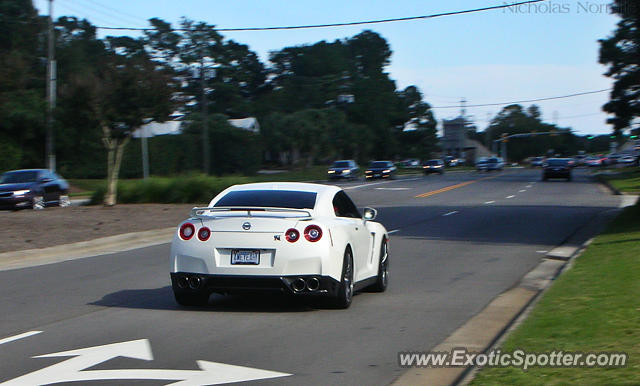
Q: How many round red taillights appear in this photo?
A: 4